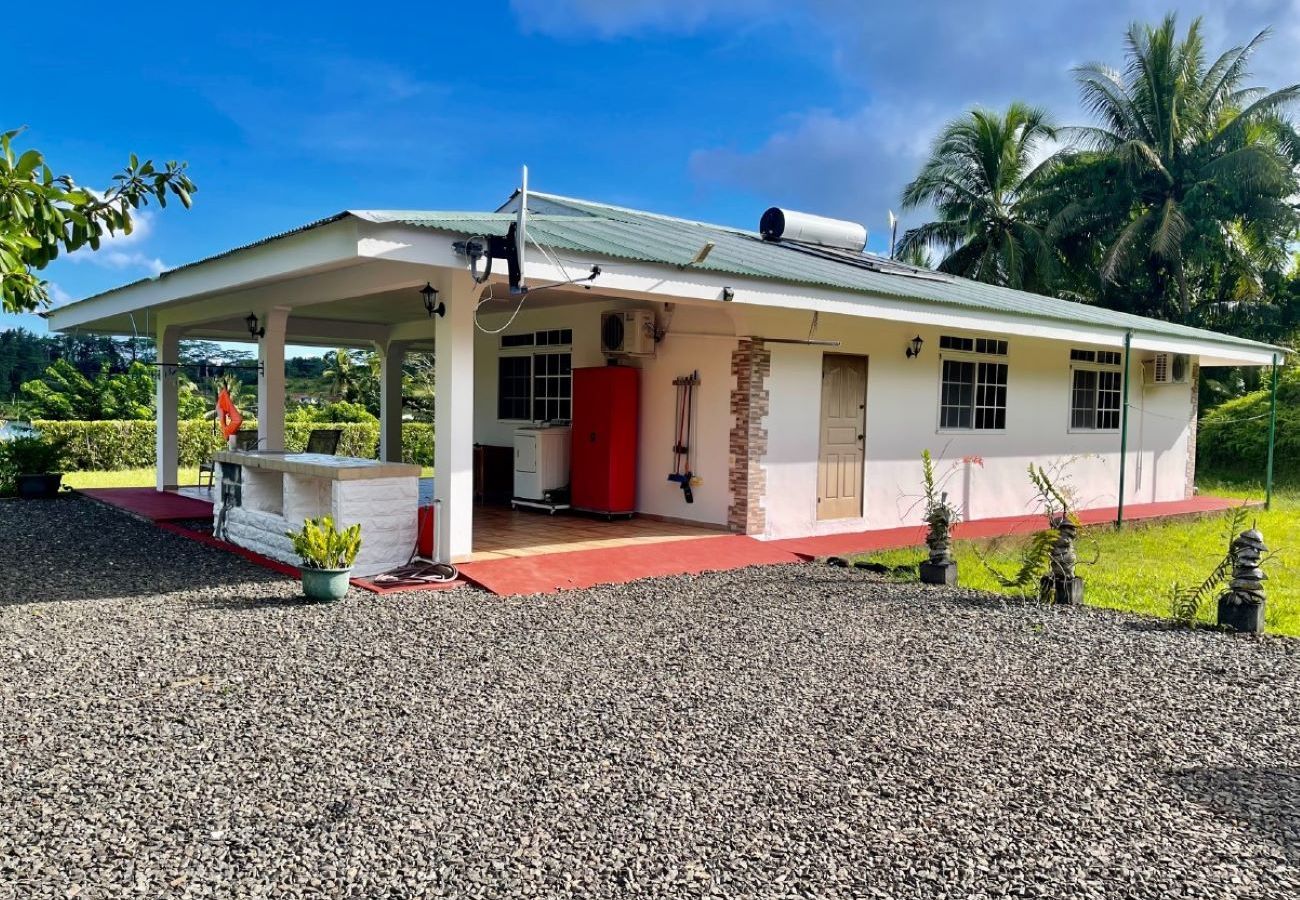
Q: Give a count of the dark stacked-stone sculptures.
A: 3